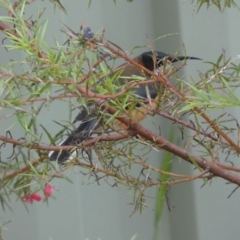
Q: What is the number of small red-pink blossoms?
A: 3